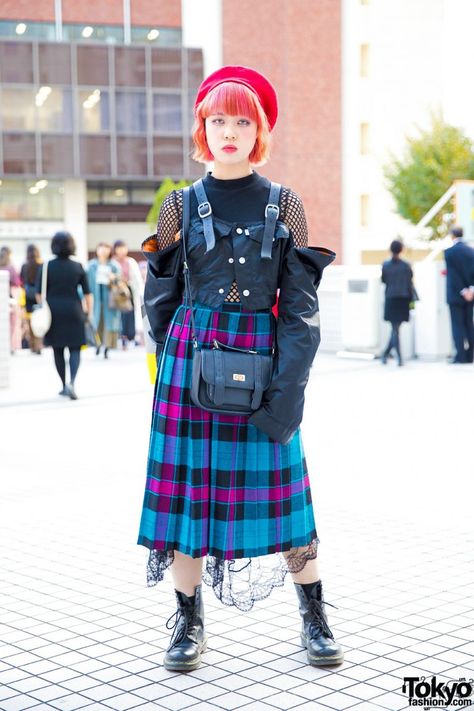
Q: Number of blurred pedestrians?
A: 7